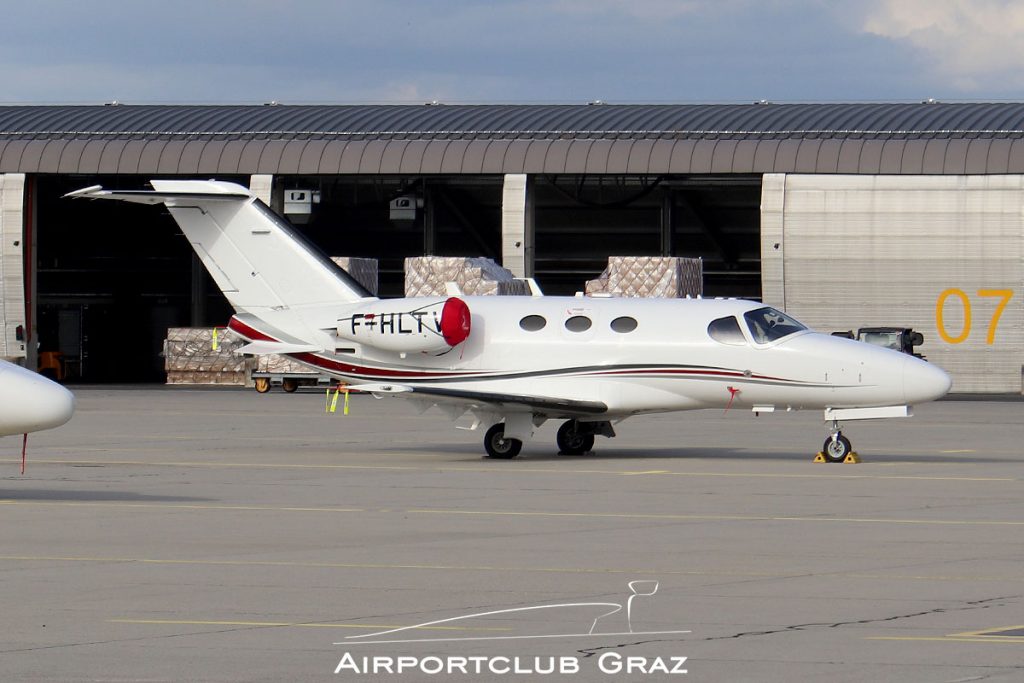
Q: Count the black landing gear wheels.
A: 3